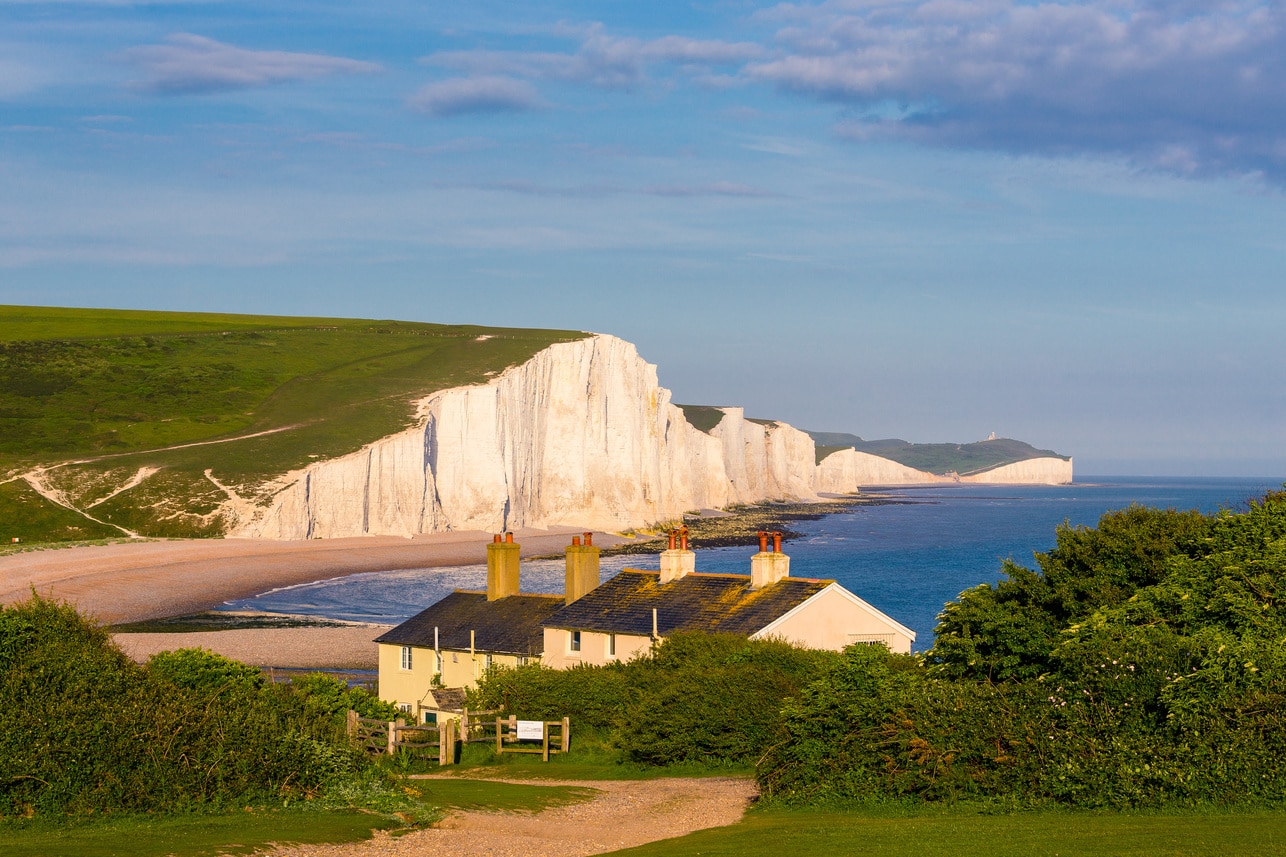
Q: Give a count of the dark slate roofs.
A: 2